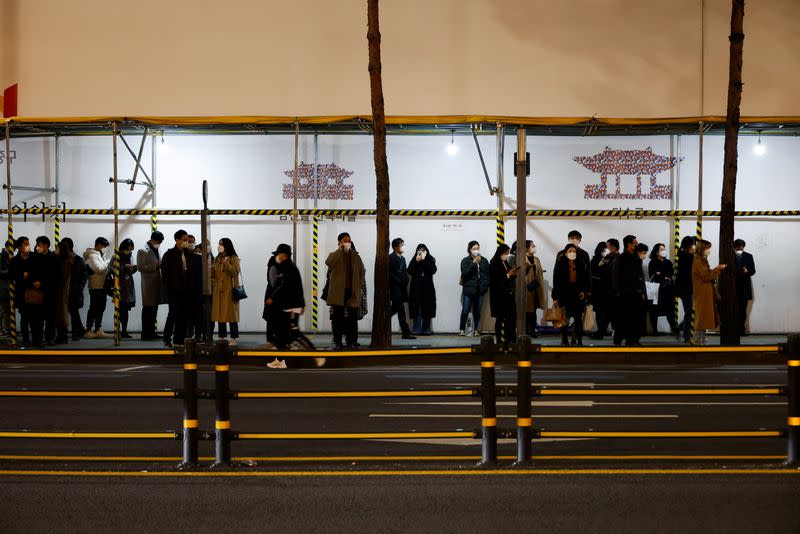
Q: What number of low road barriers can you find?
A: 3